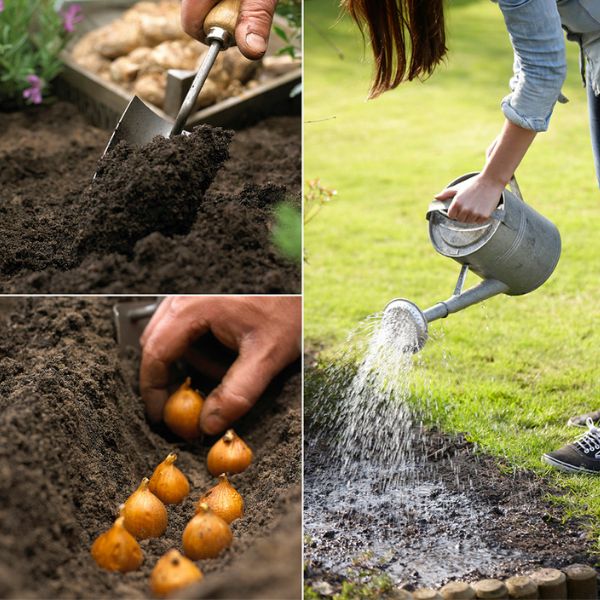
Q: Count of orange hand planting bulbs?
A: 8